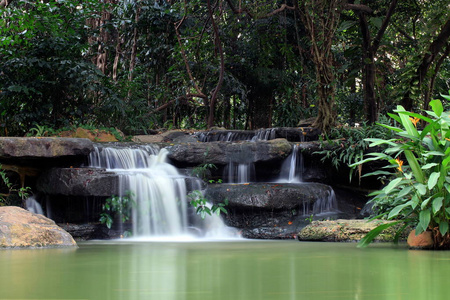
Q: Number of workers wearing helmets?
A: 0